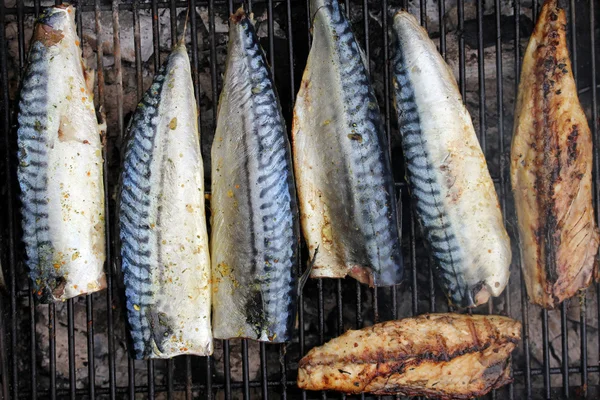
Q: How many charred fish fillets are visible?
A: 2